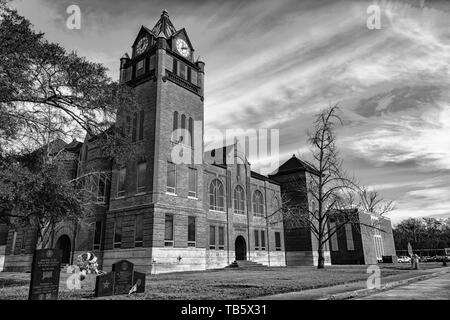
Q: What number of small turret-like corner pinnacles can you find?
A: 3